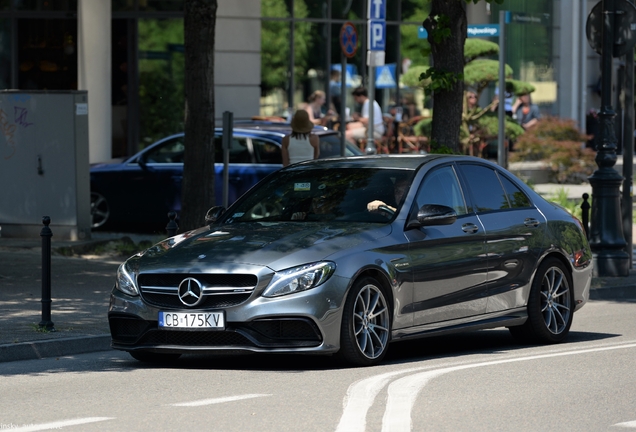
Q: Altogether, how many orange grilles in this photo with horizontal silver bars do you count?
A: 0